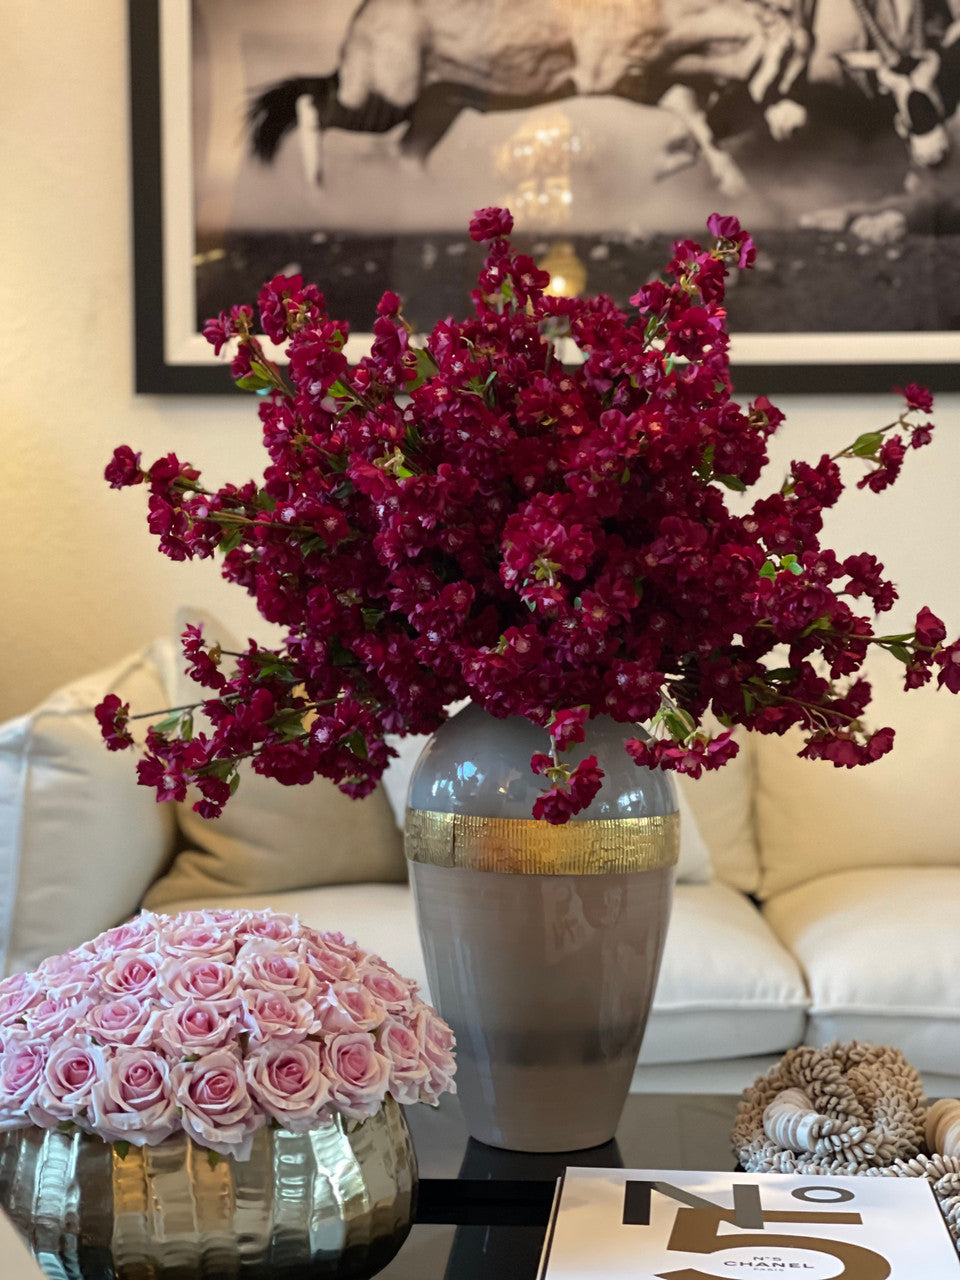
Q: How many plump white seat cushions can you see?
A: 2